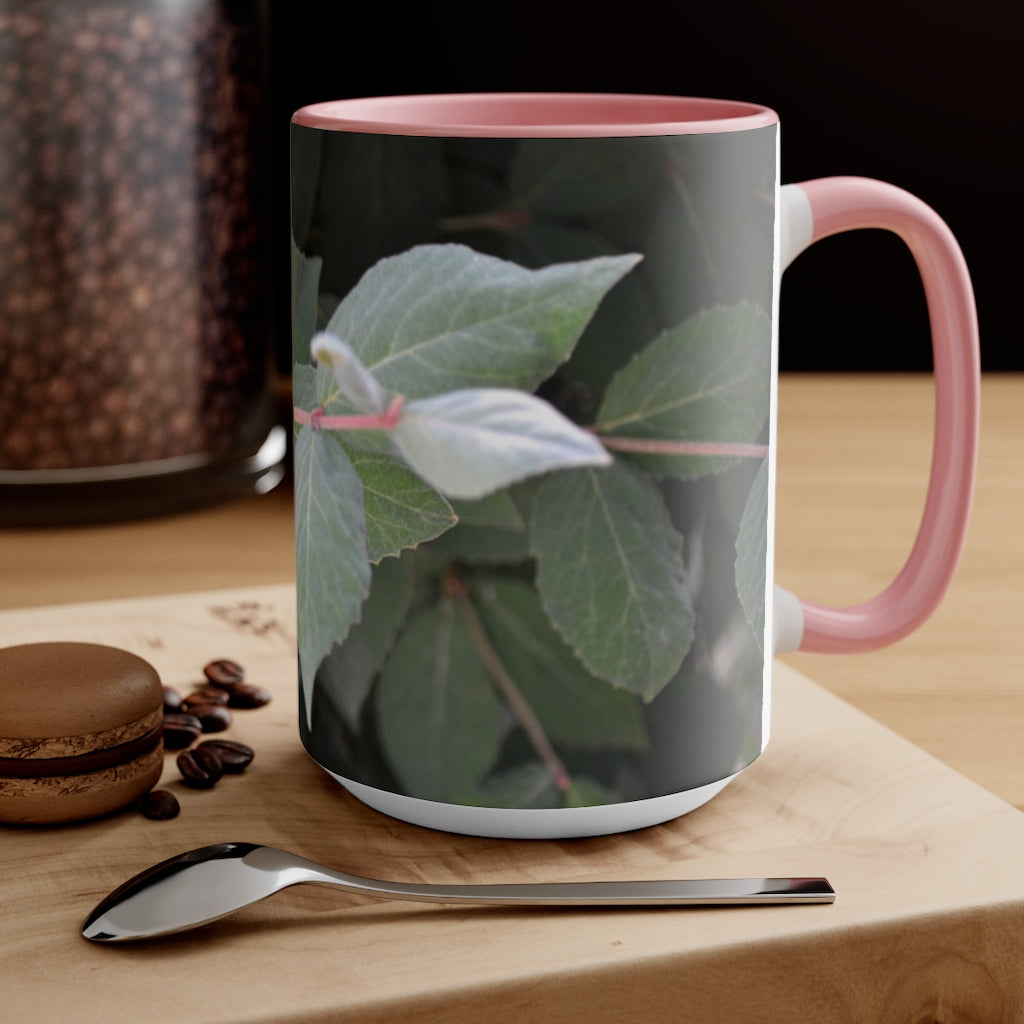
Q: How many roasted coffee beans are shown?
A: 9